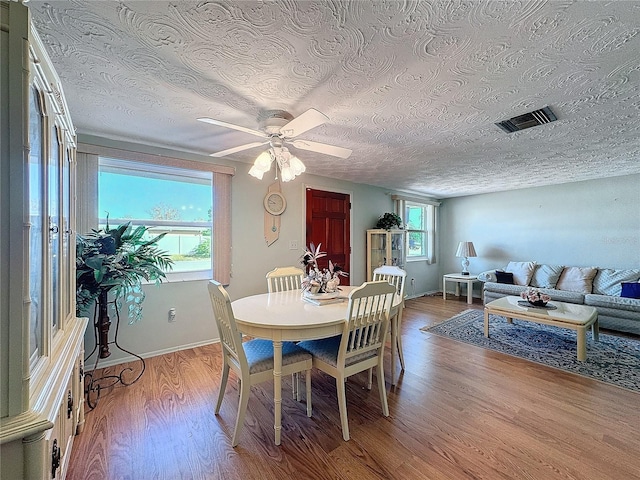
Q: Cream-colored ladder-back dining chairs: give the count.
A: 4